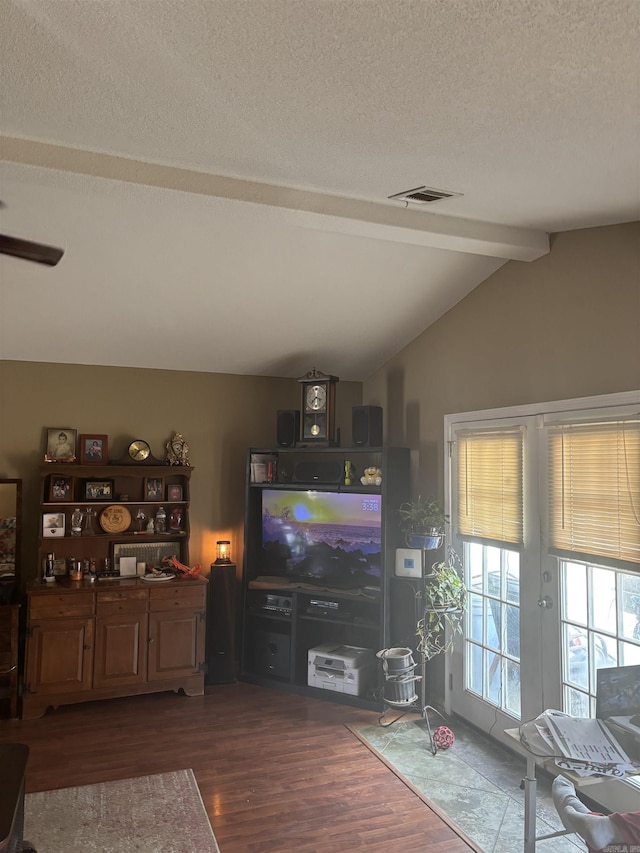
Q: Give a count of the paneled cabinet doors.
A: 3